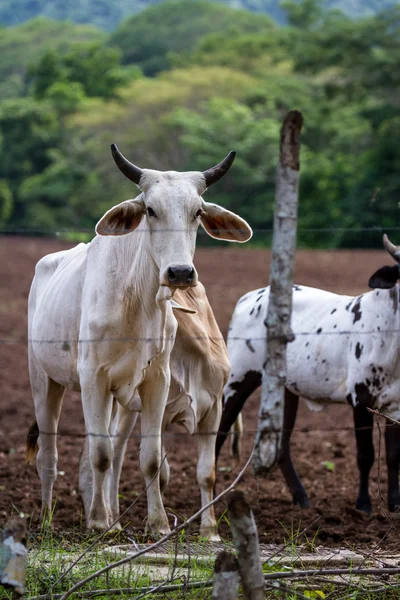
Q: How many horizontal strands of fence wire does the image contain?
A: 3